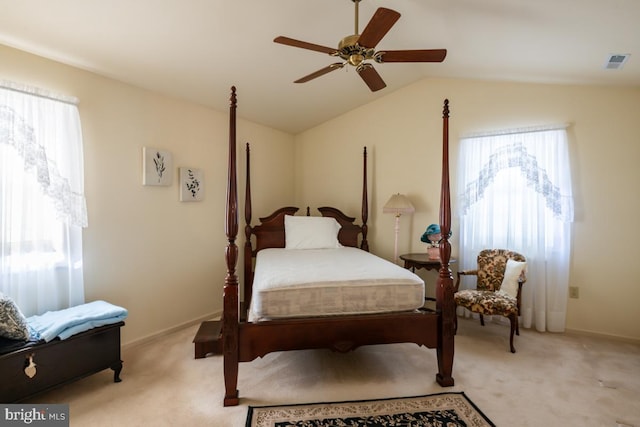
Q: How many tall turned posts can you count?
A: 4